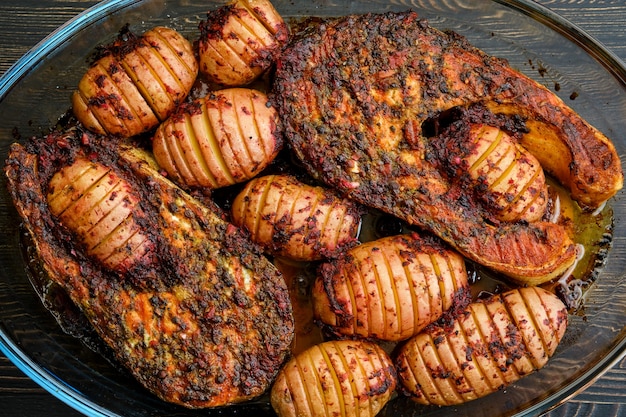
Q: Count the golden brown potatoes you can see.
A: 9